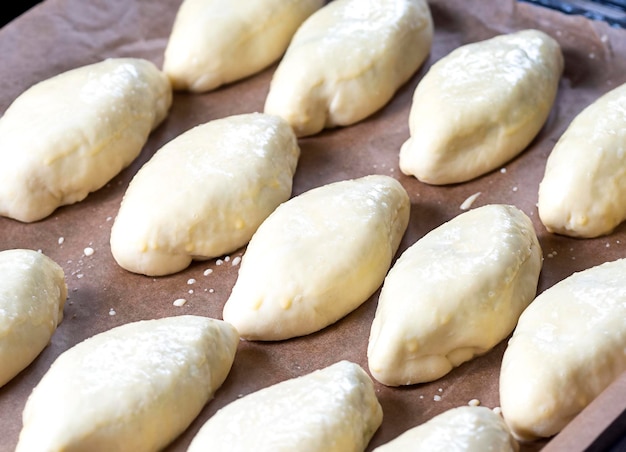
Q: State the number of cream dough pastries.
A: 13